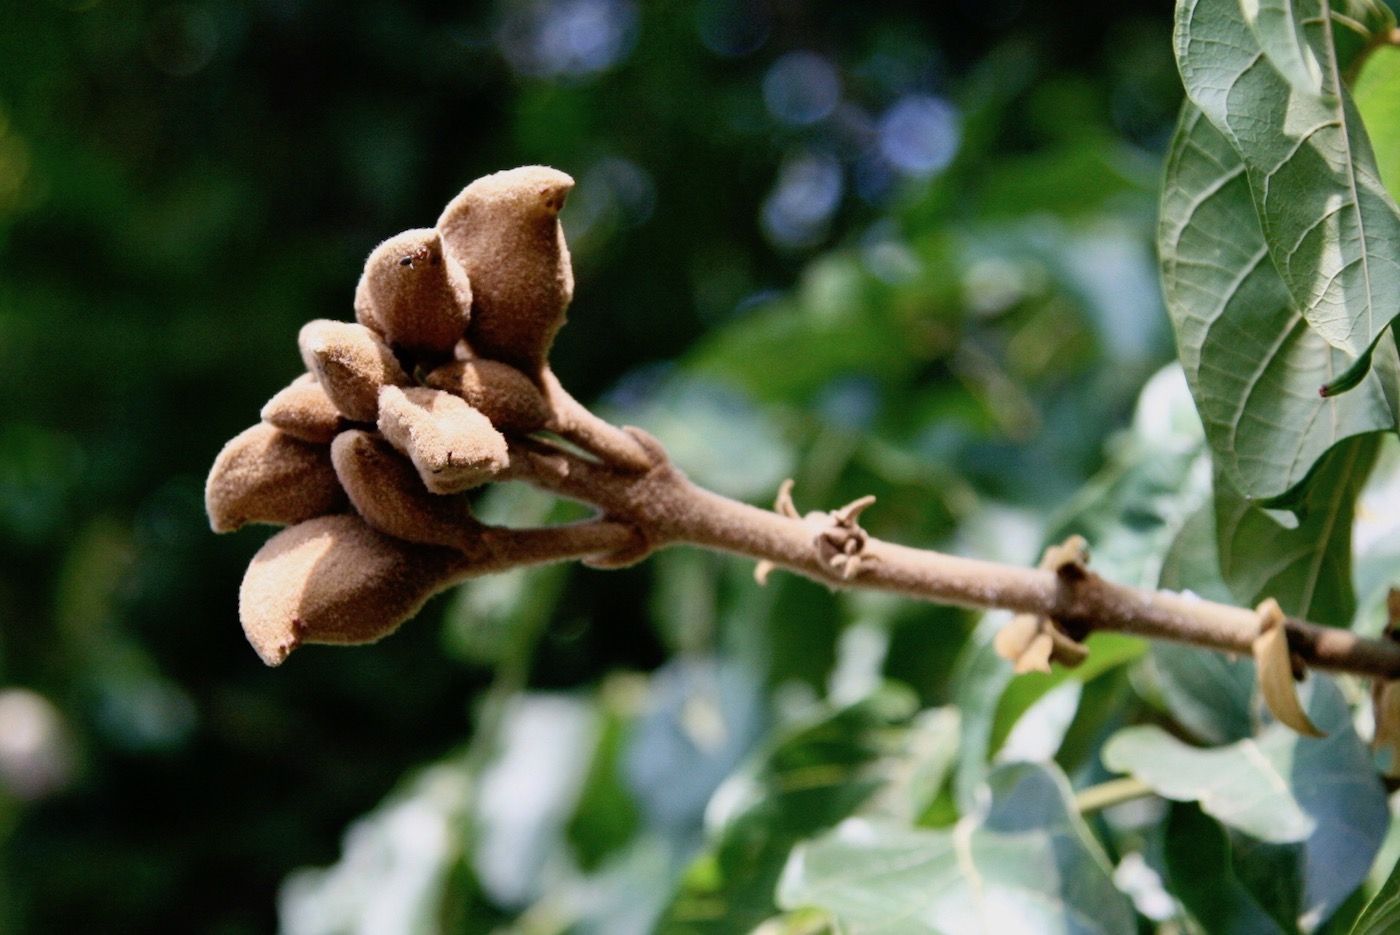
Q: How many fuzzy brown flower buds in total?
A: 9